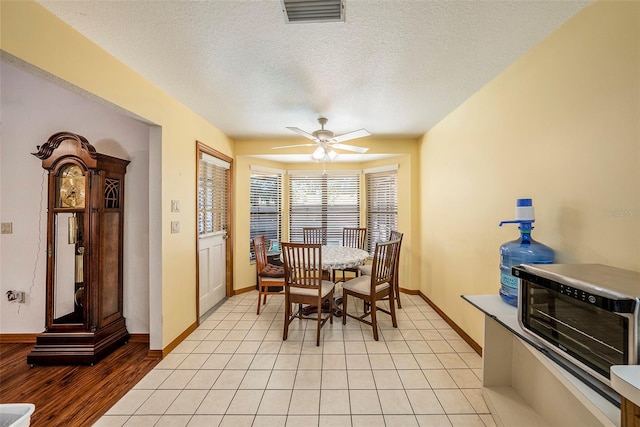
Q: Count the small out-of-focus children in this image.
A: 0